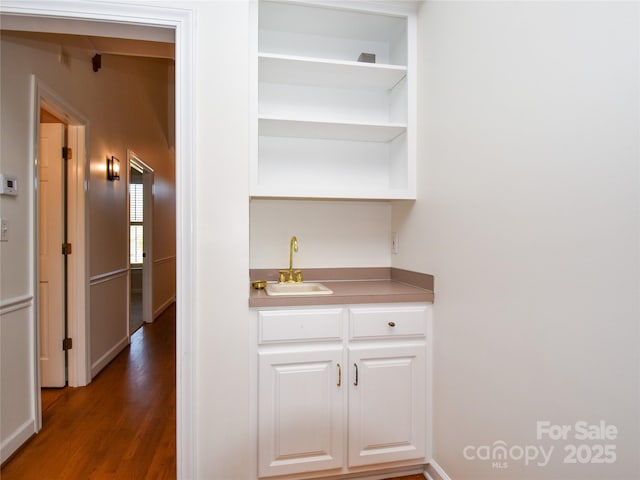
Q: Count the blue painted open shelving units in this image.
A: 0